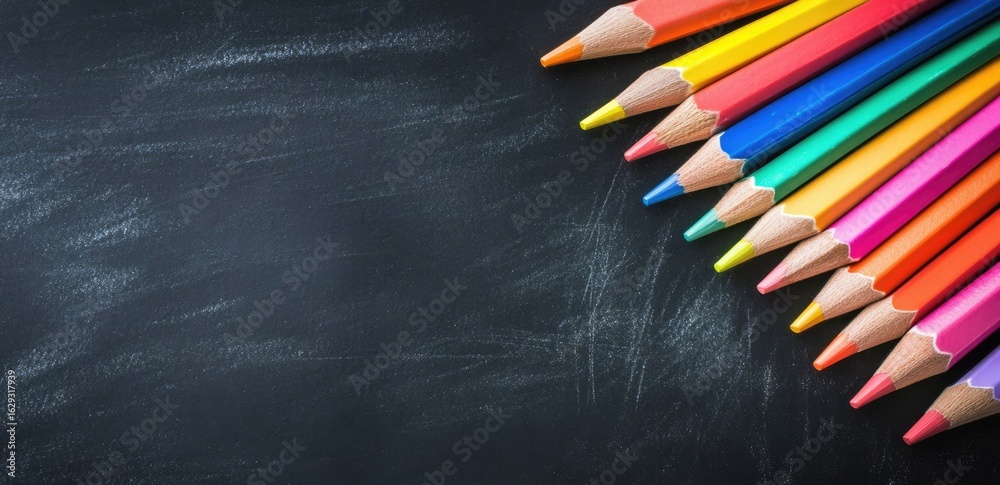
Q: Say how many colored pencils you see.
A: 11